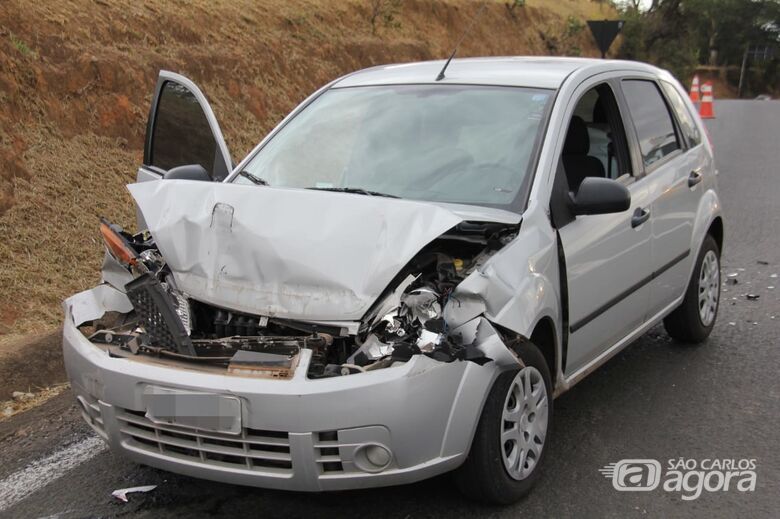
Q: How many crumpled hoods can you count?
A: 1